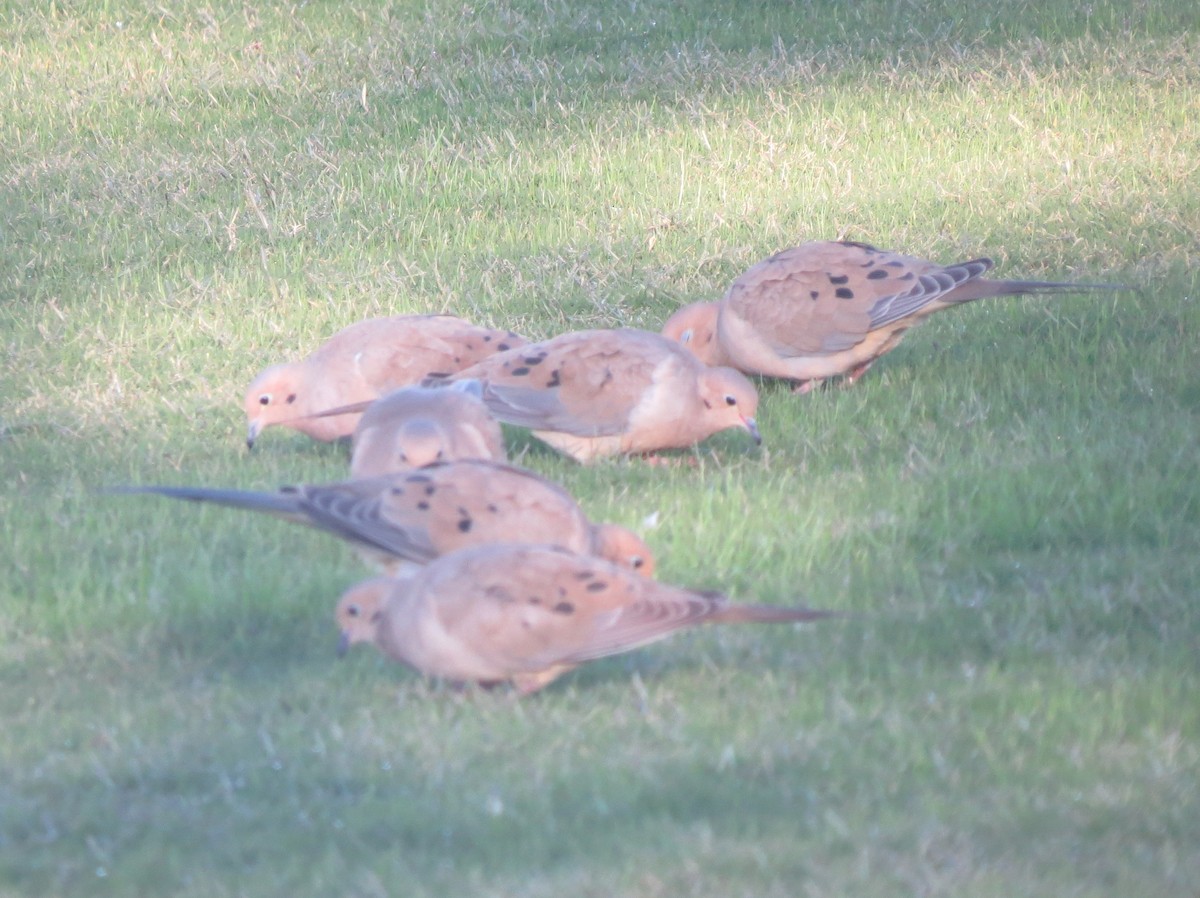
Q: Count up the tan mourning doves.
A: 6